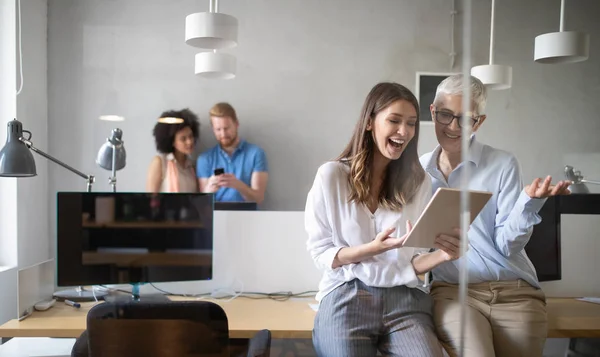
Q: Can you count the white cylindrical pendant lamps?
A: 4